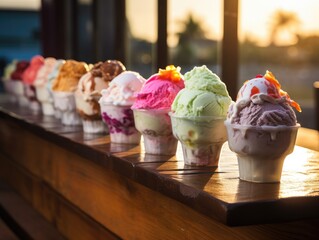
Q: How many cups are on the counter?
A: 11